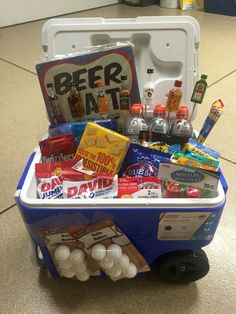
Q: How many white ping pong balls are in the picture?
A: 12